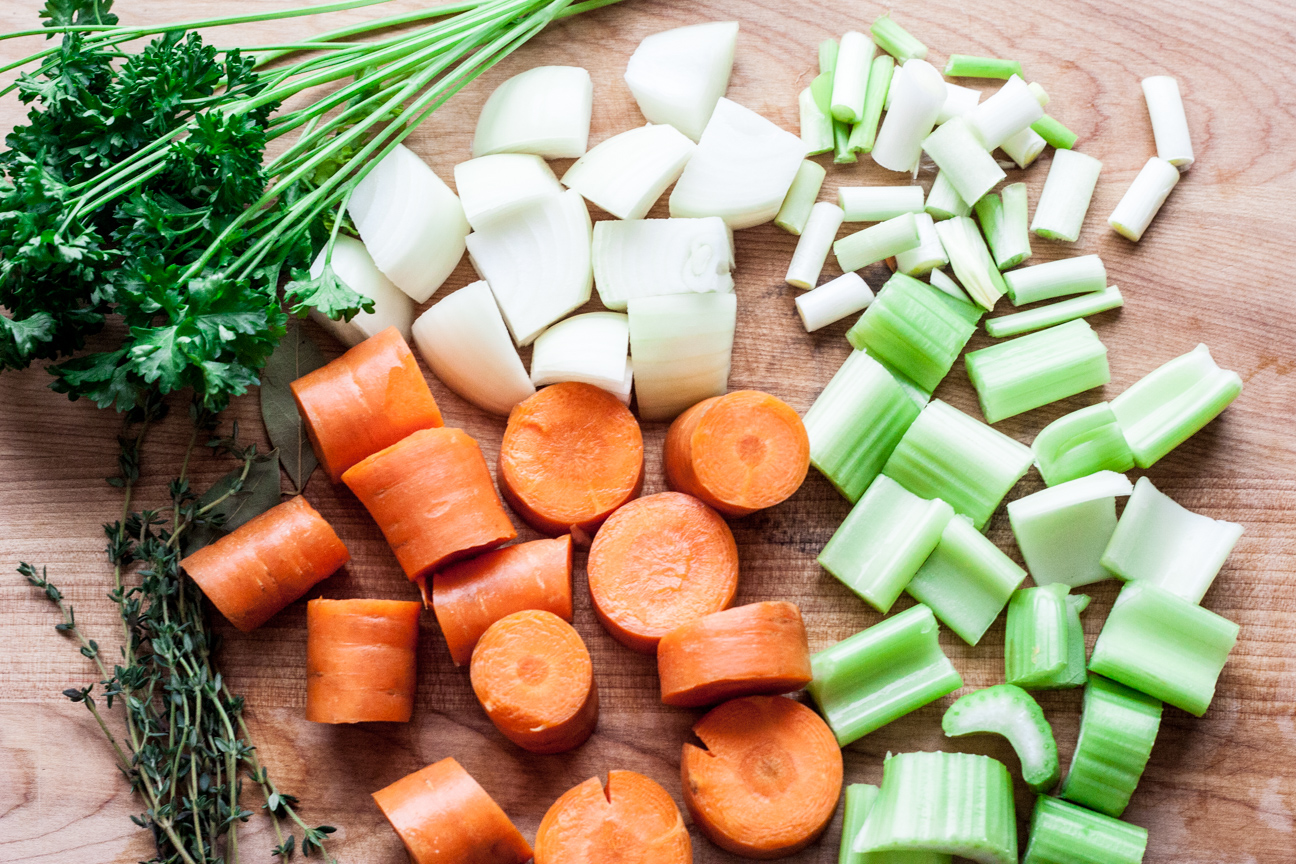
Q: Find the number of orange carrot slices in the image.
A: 13